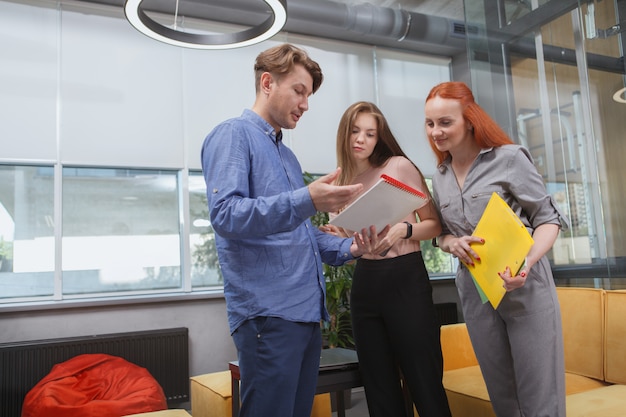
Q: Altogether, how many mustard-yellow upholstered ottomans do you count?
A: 2